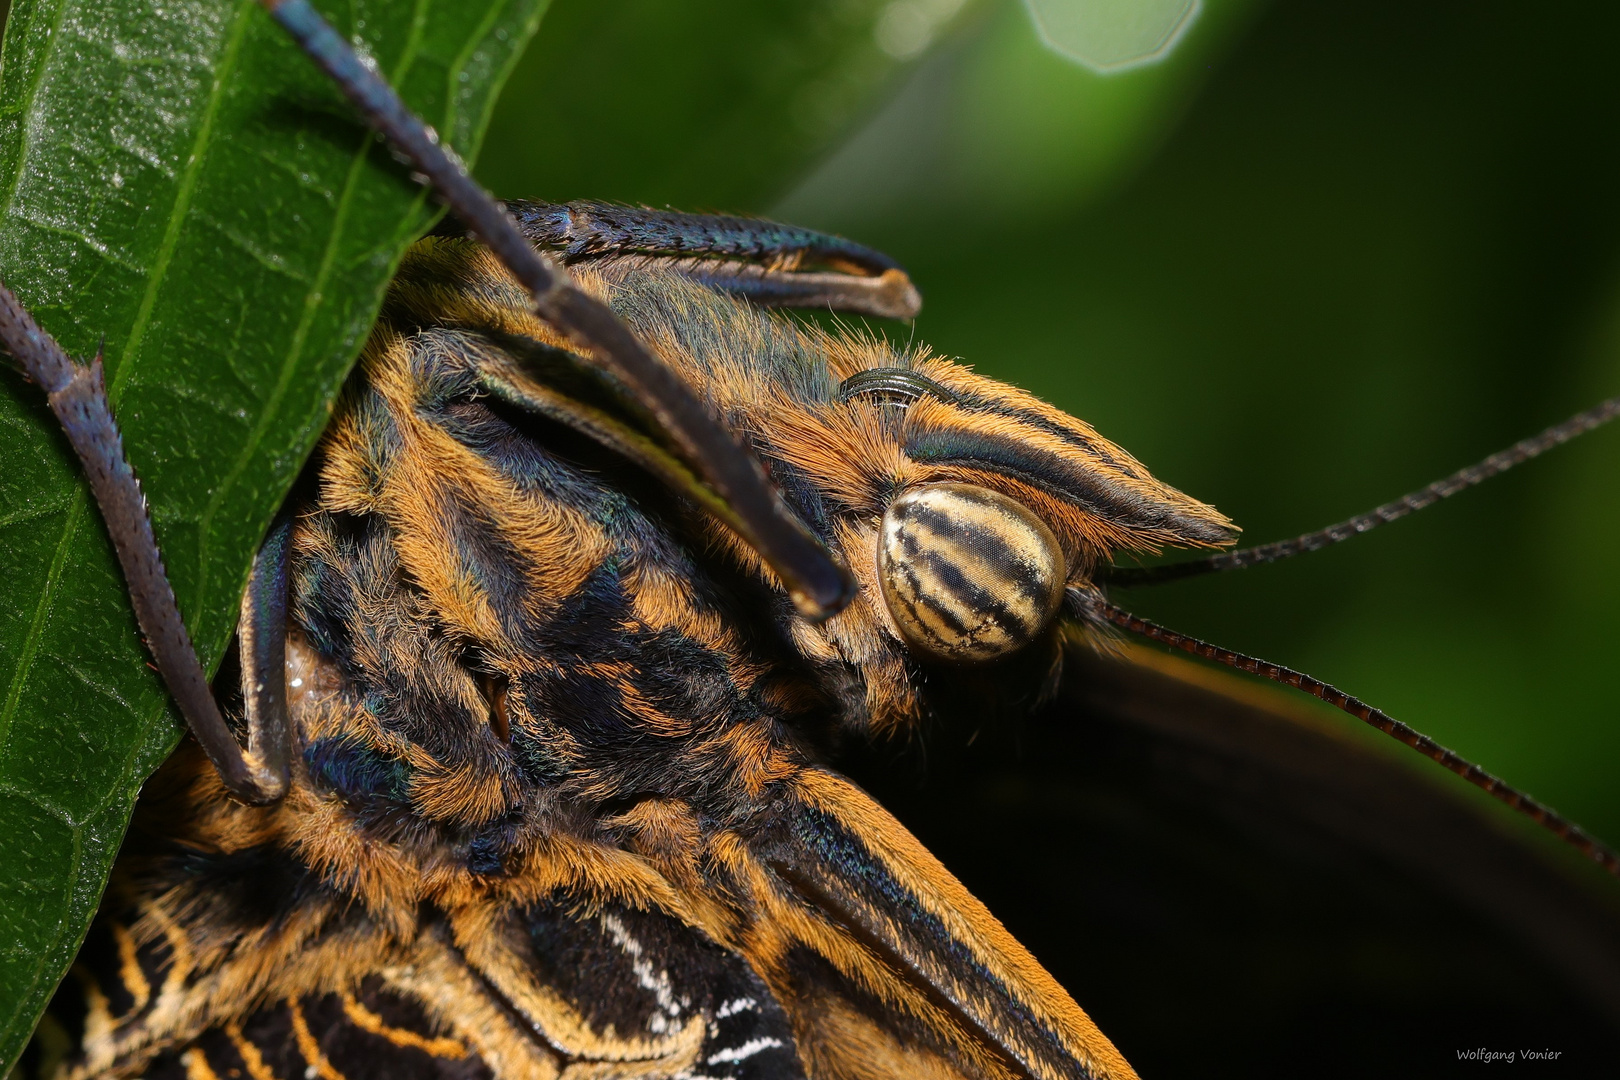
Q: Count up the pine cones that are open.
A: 0